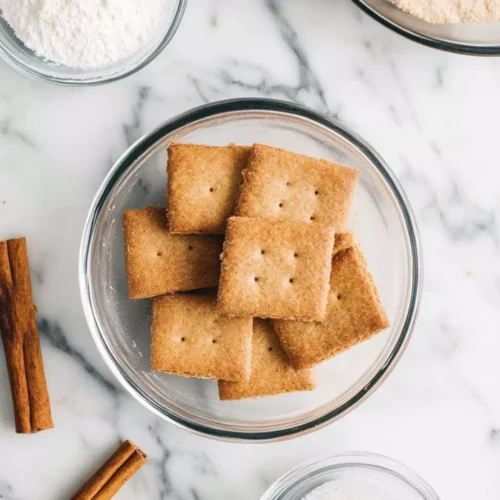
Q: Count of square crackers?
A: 7